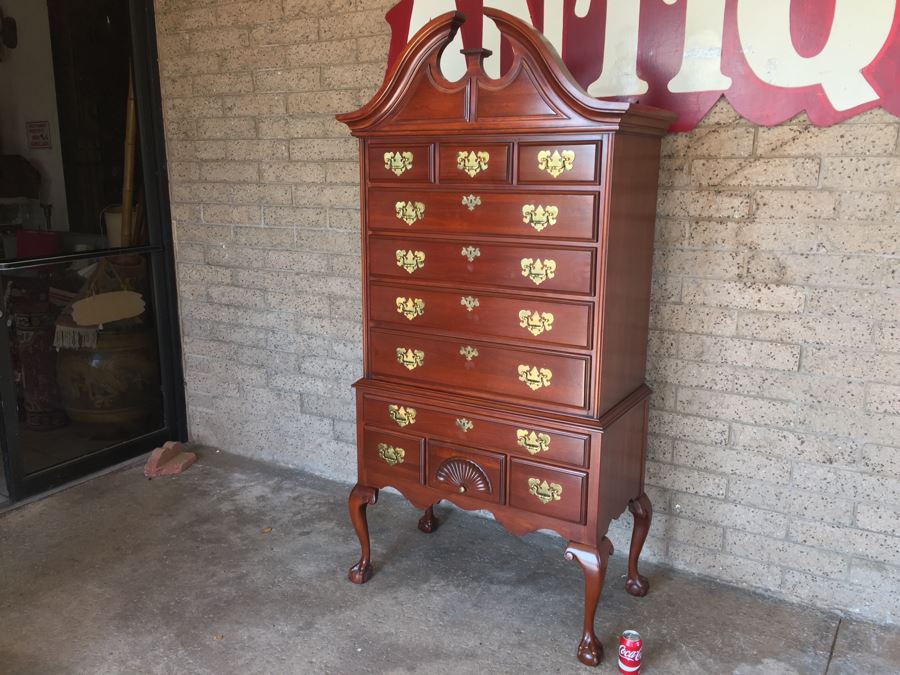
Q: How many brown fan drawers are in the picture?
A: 1